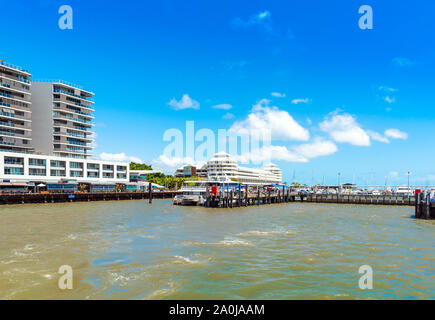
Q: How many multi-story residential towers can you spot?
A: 2